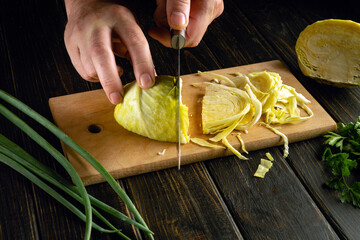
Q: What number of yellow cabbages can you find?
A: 2